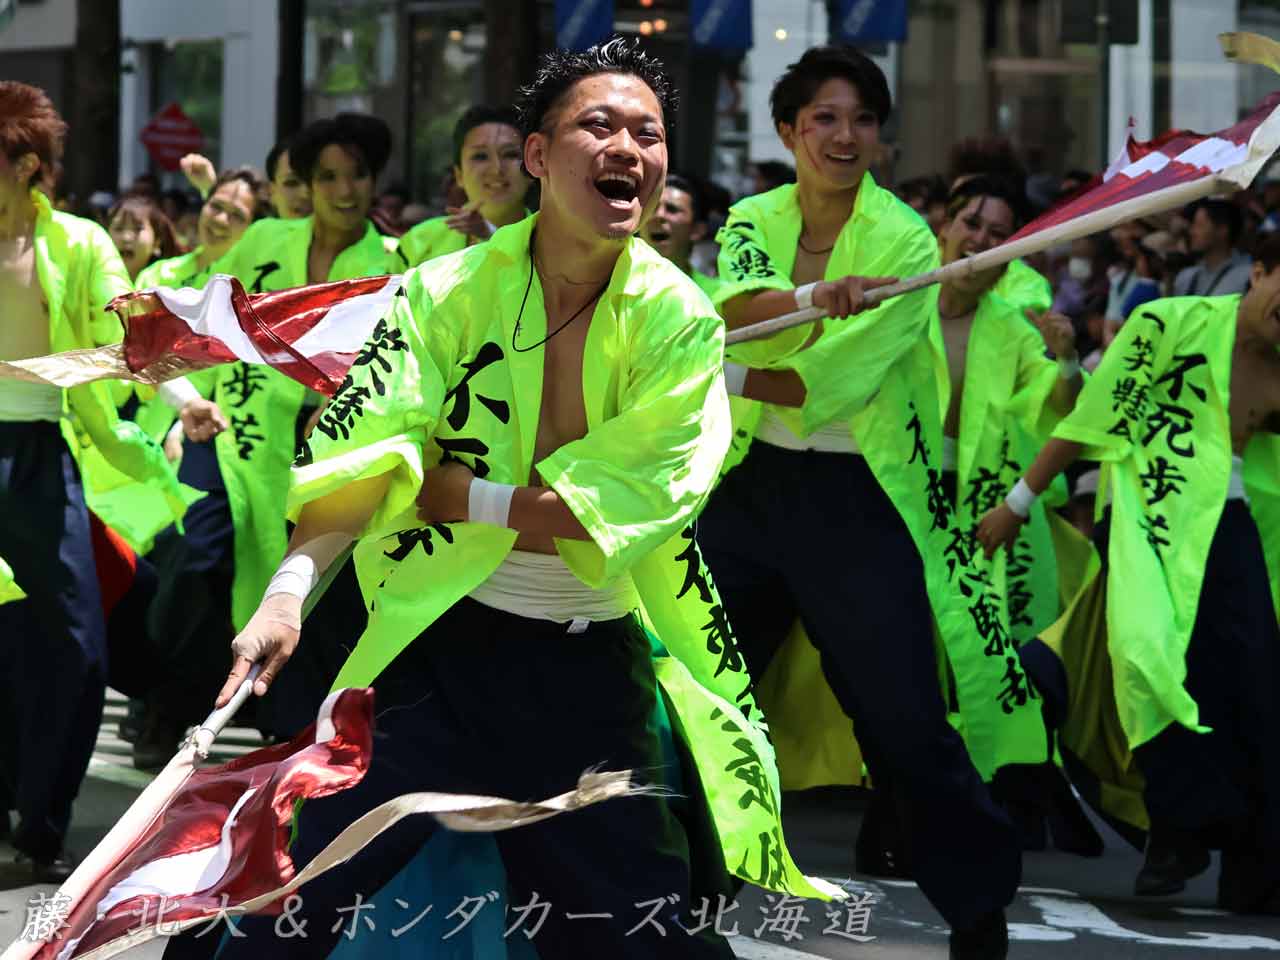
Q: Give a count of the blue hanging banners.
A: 3